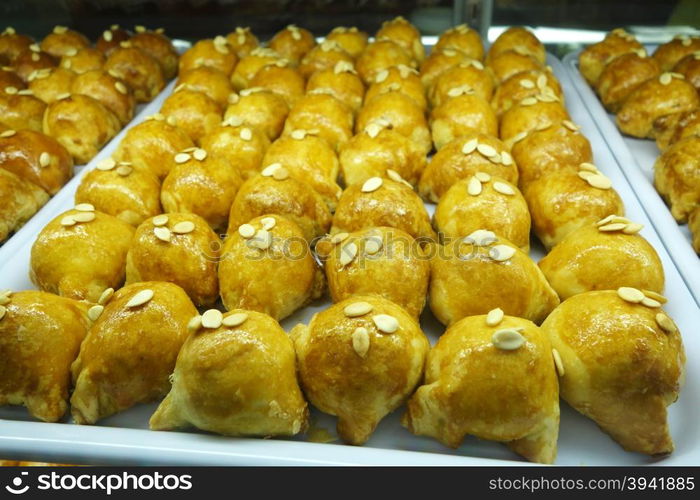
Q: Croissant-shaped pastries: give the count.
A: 0